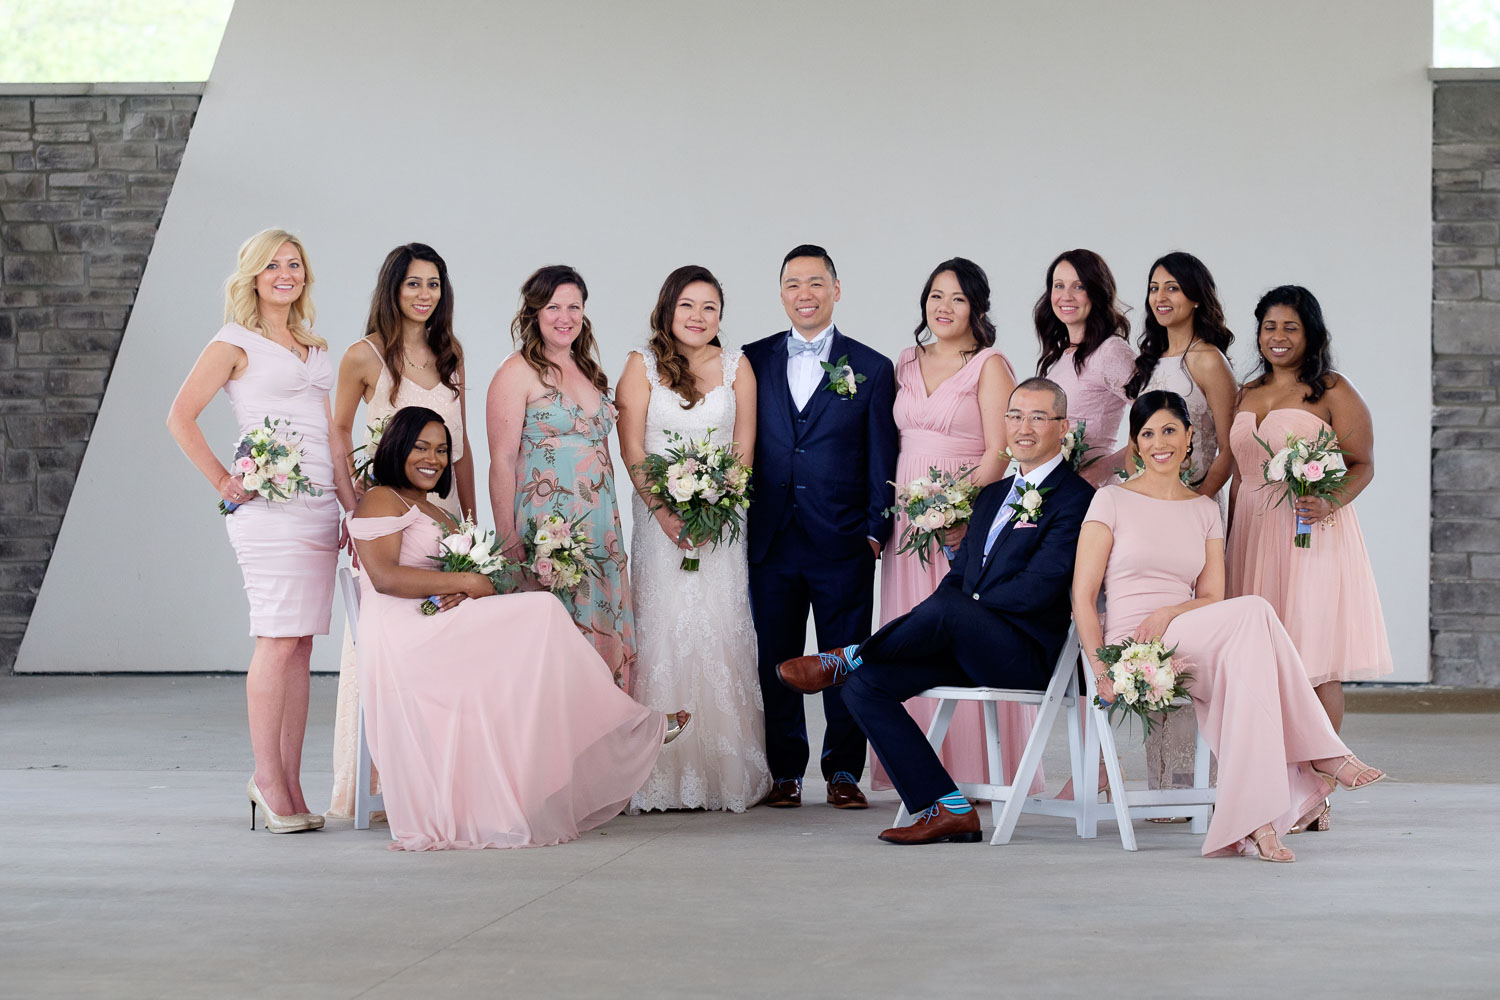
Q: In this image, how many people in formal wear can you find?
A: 12